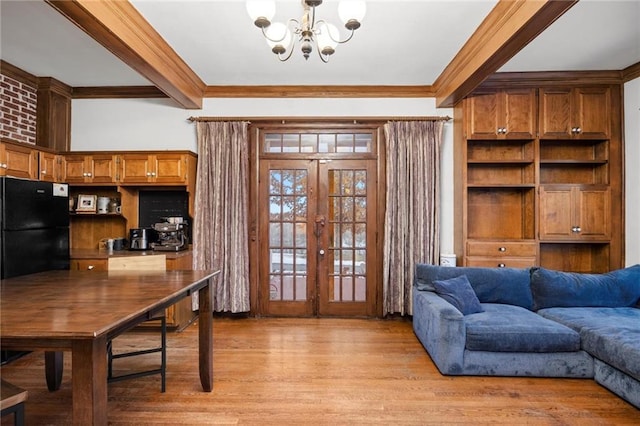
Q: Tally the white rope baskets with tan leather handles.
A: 0